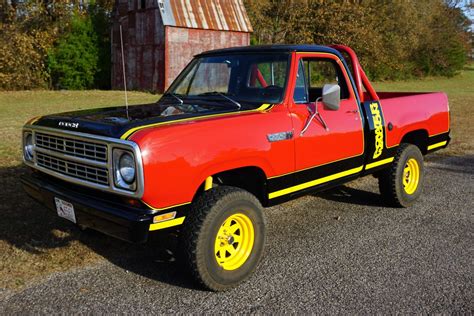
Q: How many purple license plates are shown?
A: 0